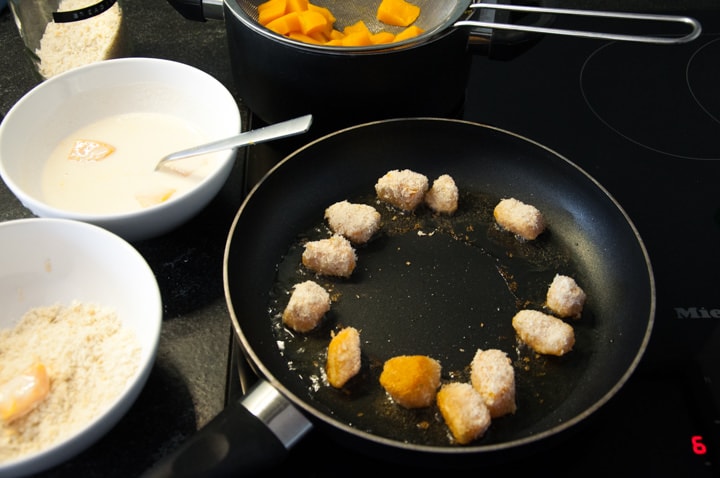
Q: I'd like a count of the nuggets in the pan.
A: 12